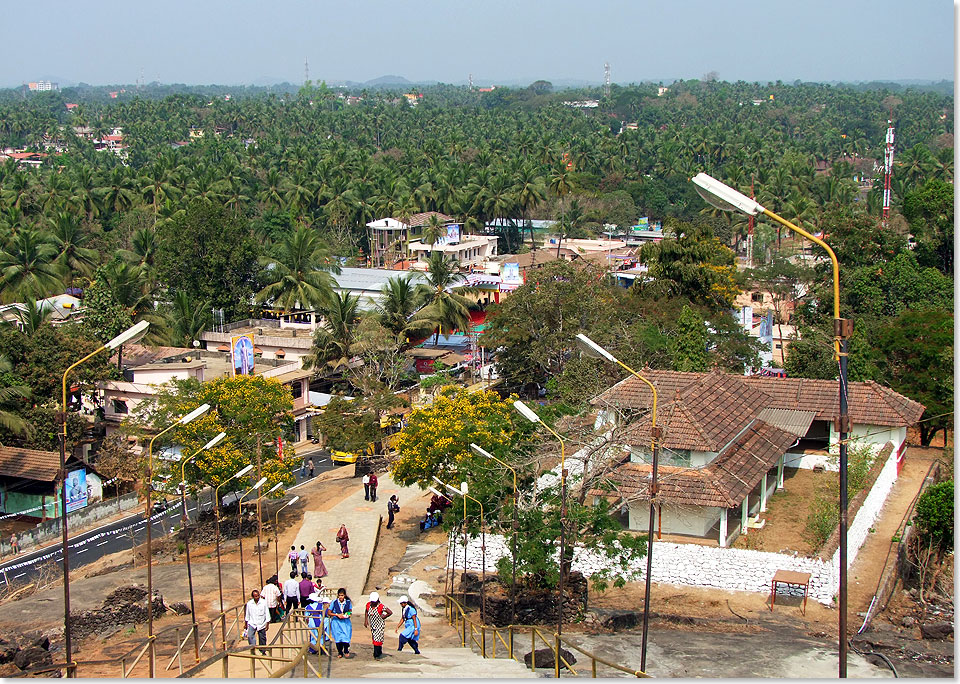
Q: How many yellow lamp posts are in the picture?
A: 15